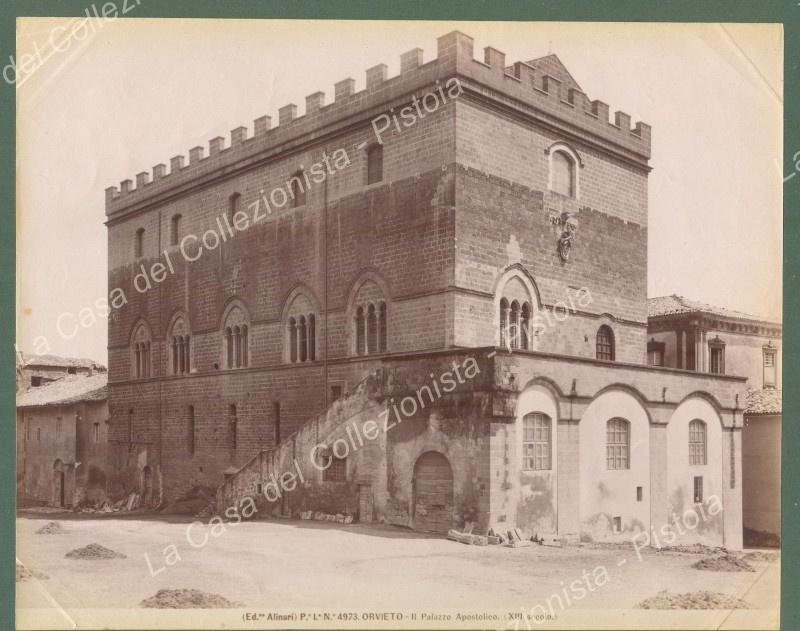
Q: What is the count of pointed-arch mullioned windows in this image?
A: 6